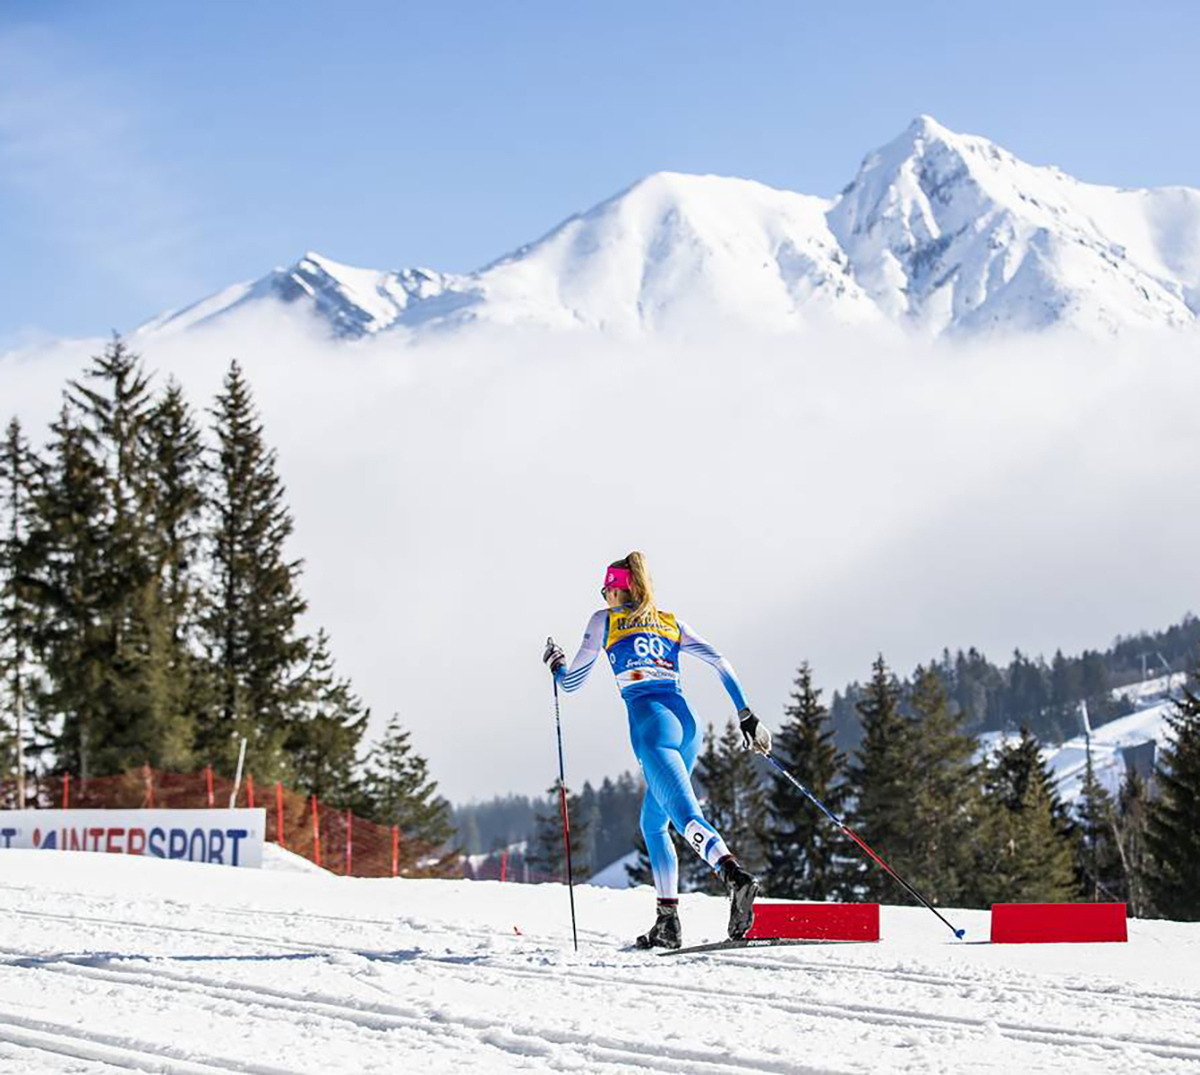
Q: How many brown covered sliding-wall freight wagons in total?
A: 0